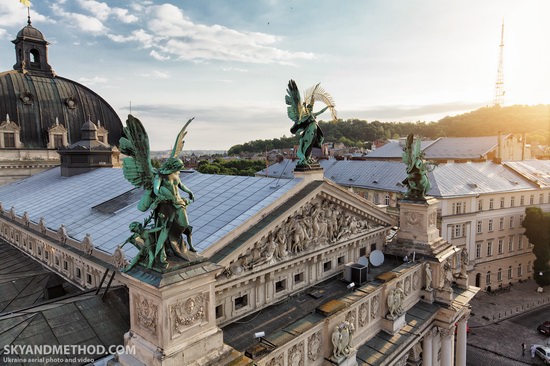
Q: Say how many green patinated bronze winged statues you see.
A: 3